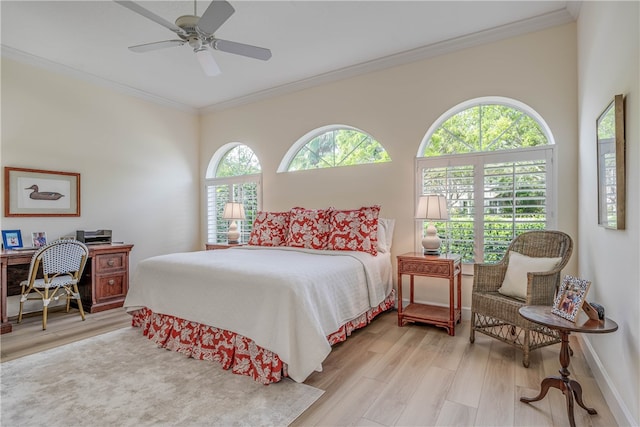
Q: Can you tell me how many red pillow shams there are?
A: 3